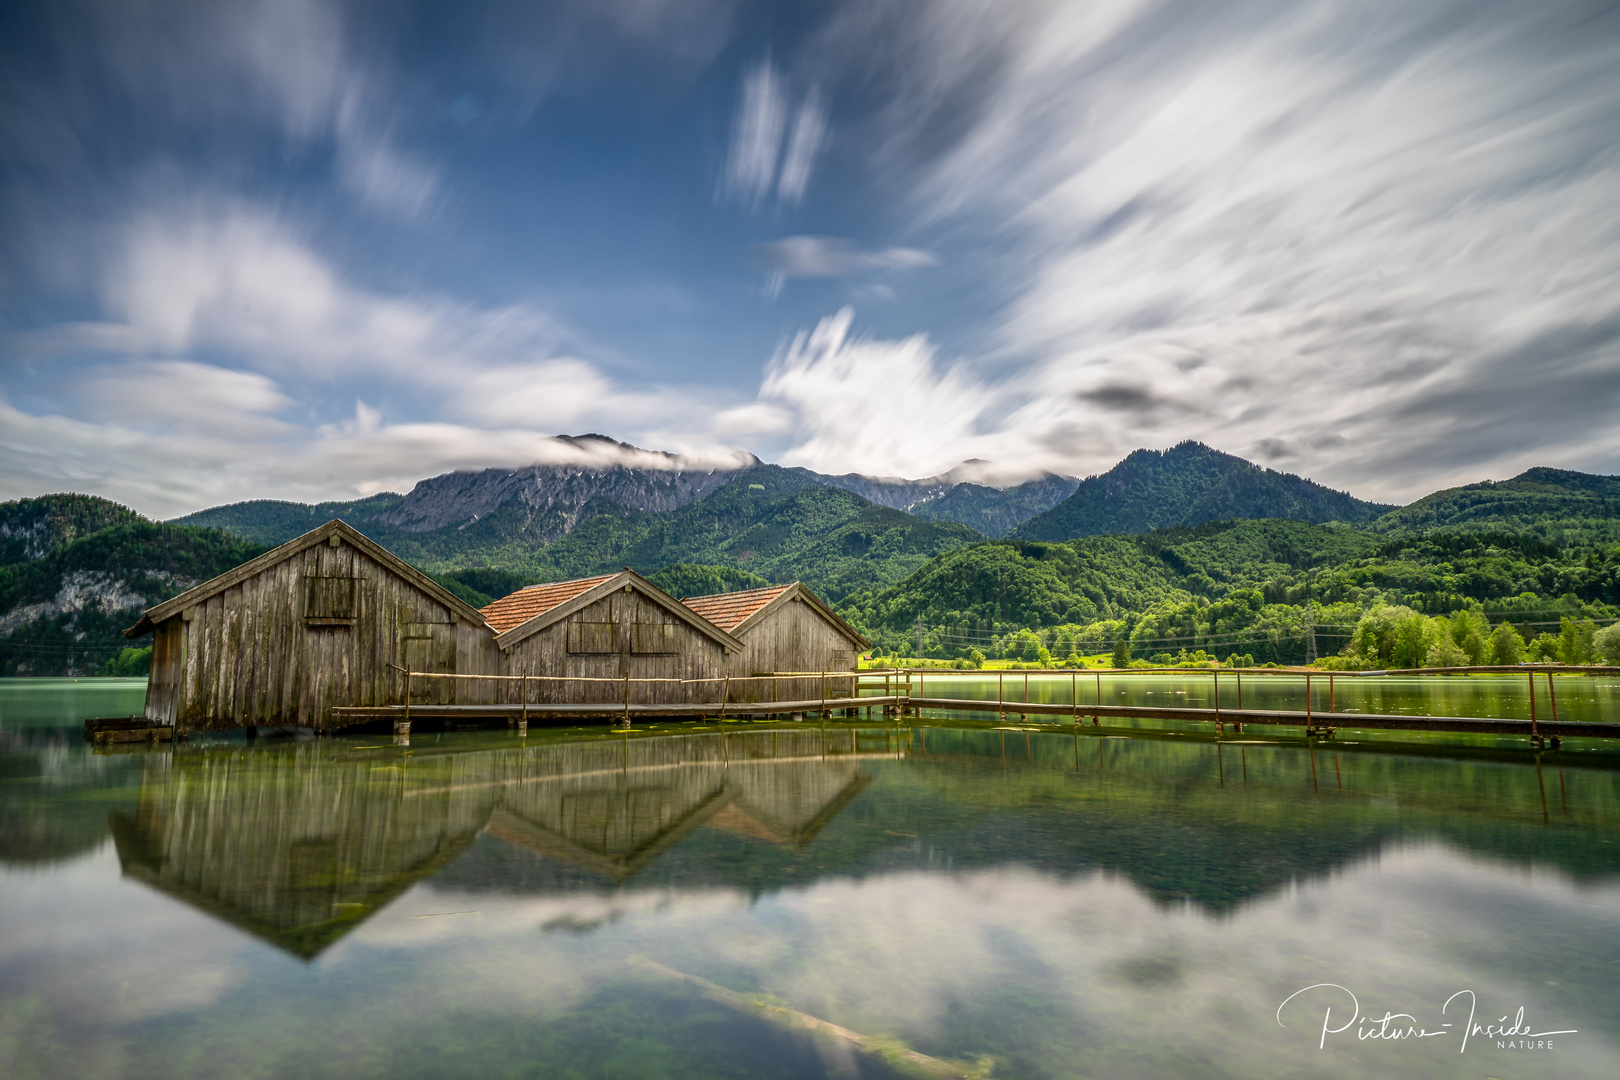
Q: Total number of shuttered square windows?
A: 3